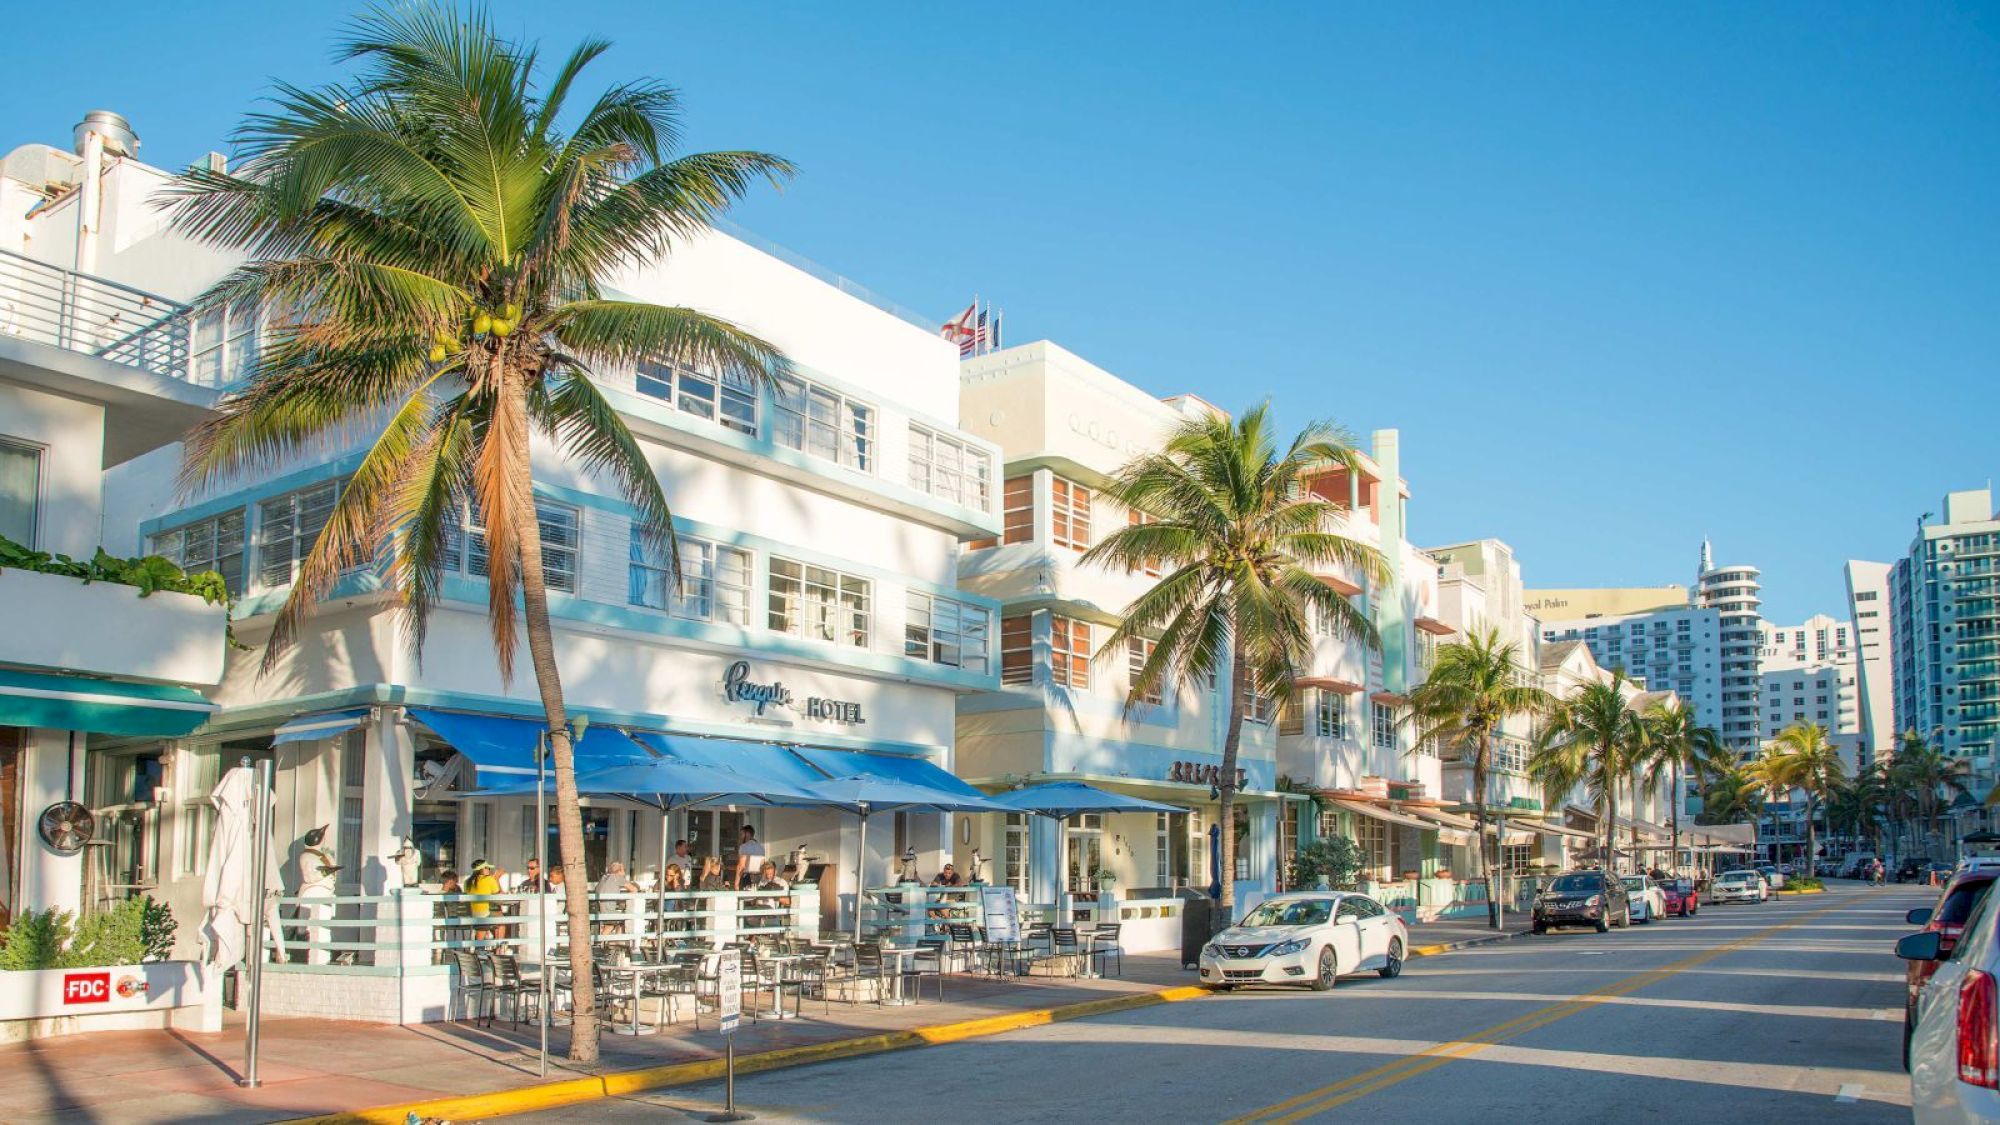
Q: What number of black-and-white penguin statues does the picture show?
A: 5